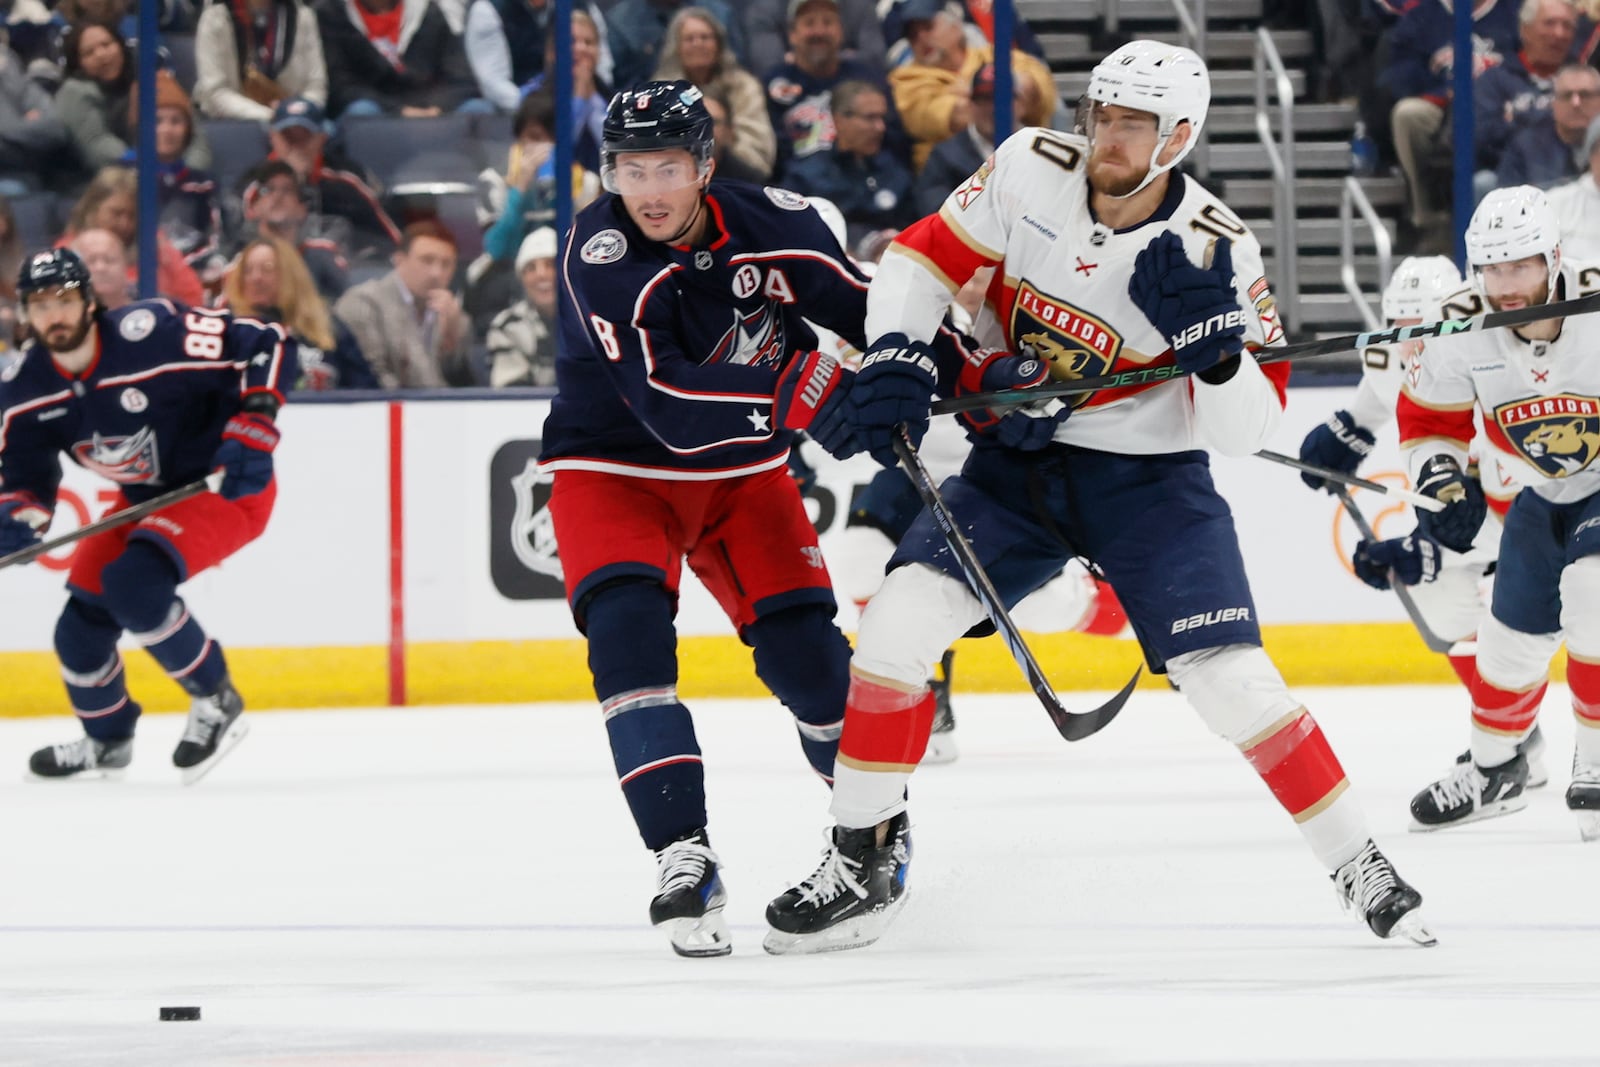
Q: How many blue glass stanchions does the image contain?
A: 4